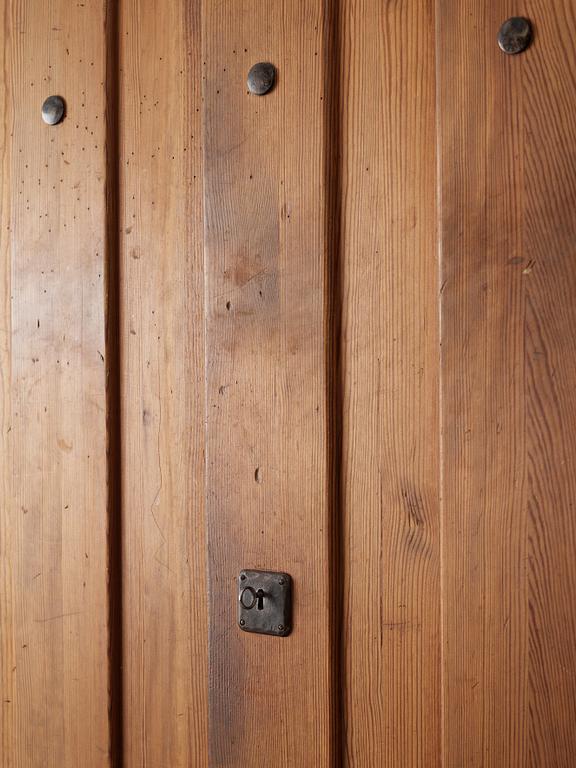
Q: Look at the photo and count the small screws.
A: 4